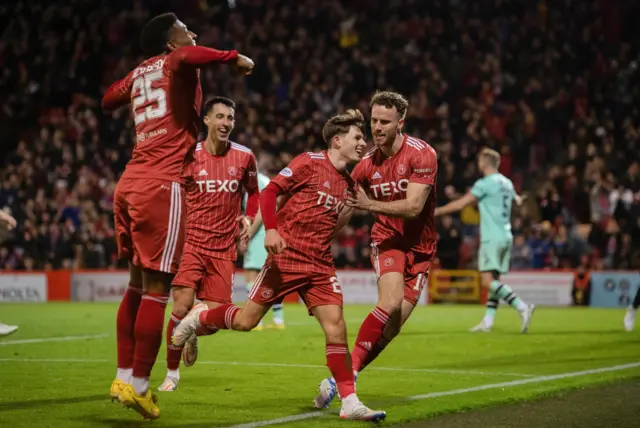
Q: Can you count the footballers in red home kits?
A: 4